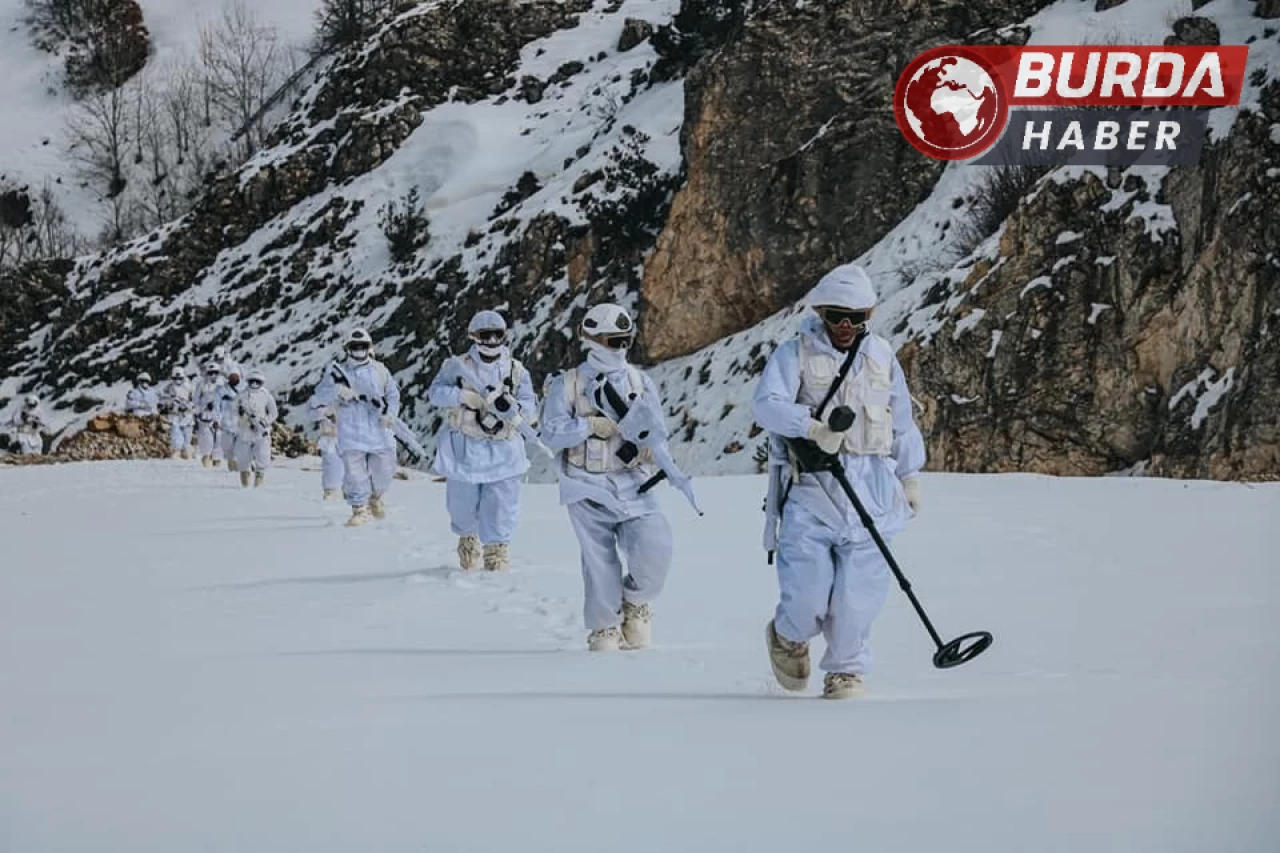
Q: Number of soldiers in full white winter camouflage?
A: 11